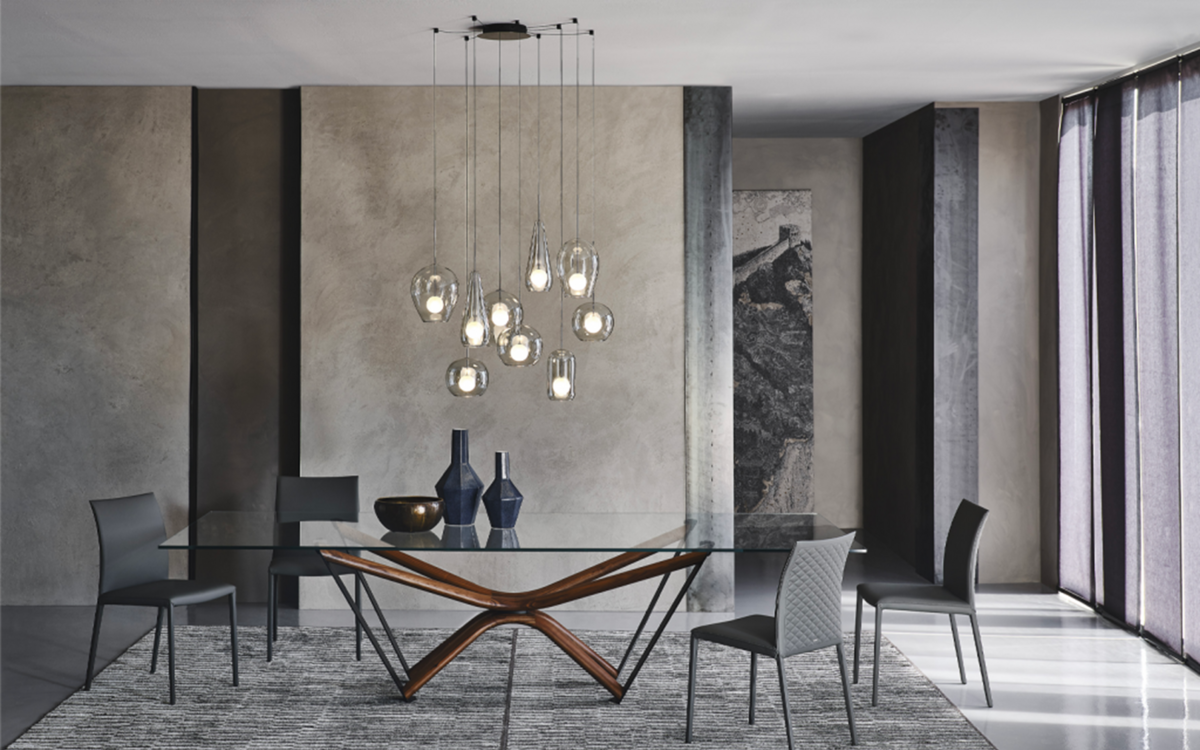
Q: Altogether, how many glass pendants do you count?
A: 9